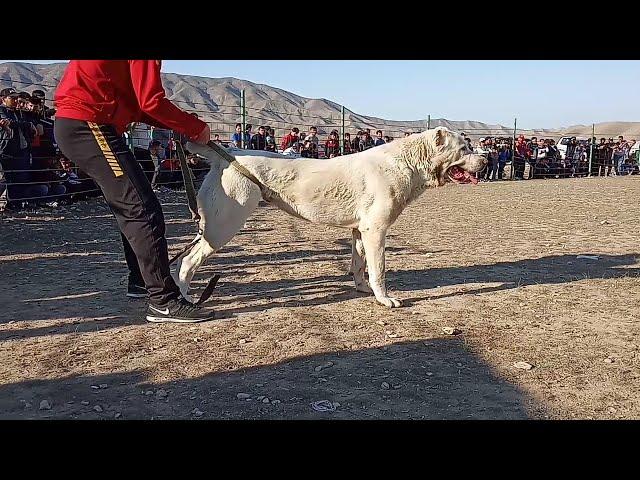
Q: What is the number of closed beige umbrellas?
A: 0